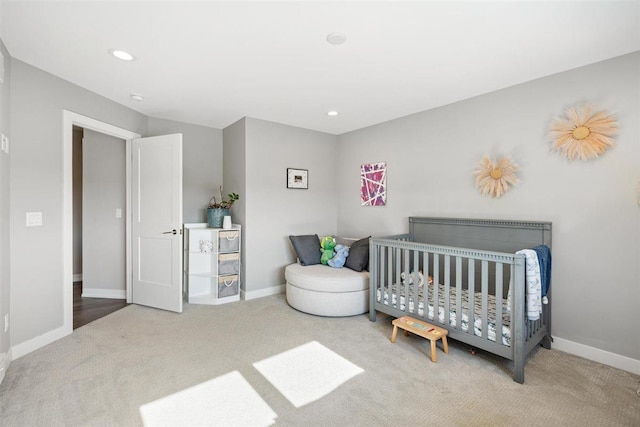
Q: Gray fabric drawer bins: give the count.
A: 3